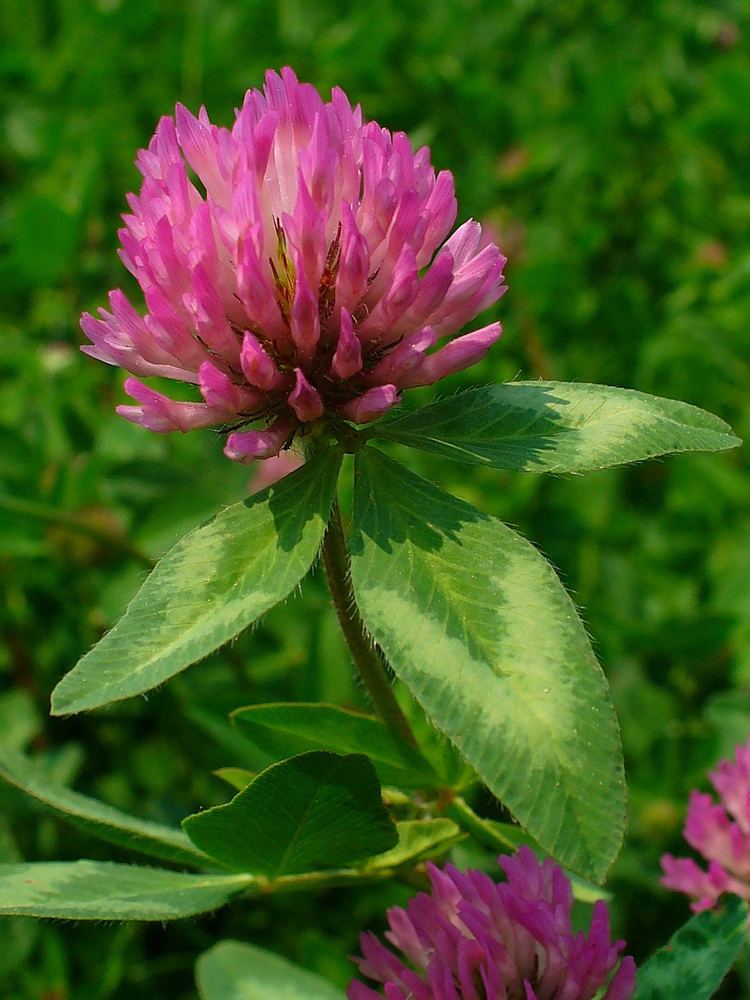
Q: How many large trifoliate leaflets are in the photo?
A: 3